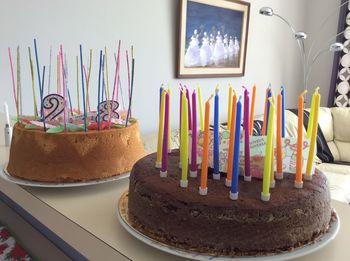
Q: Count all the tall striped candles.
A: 0